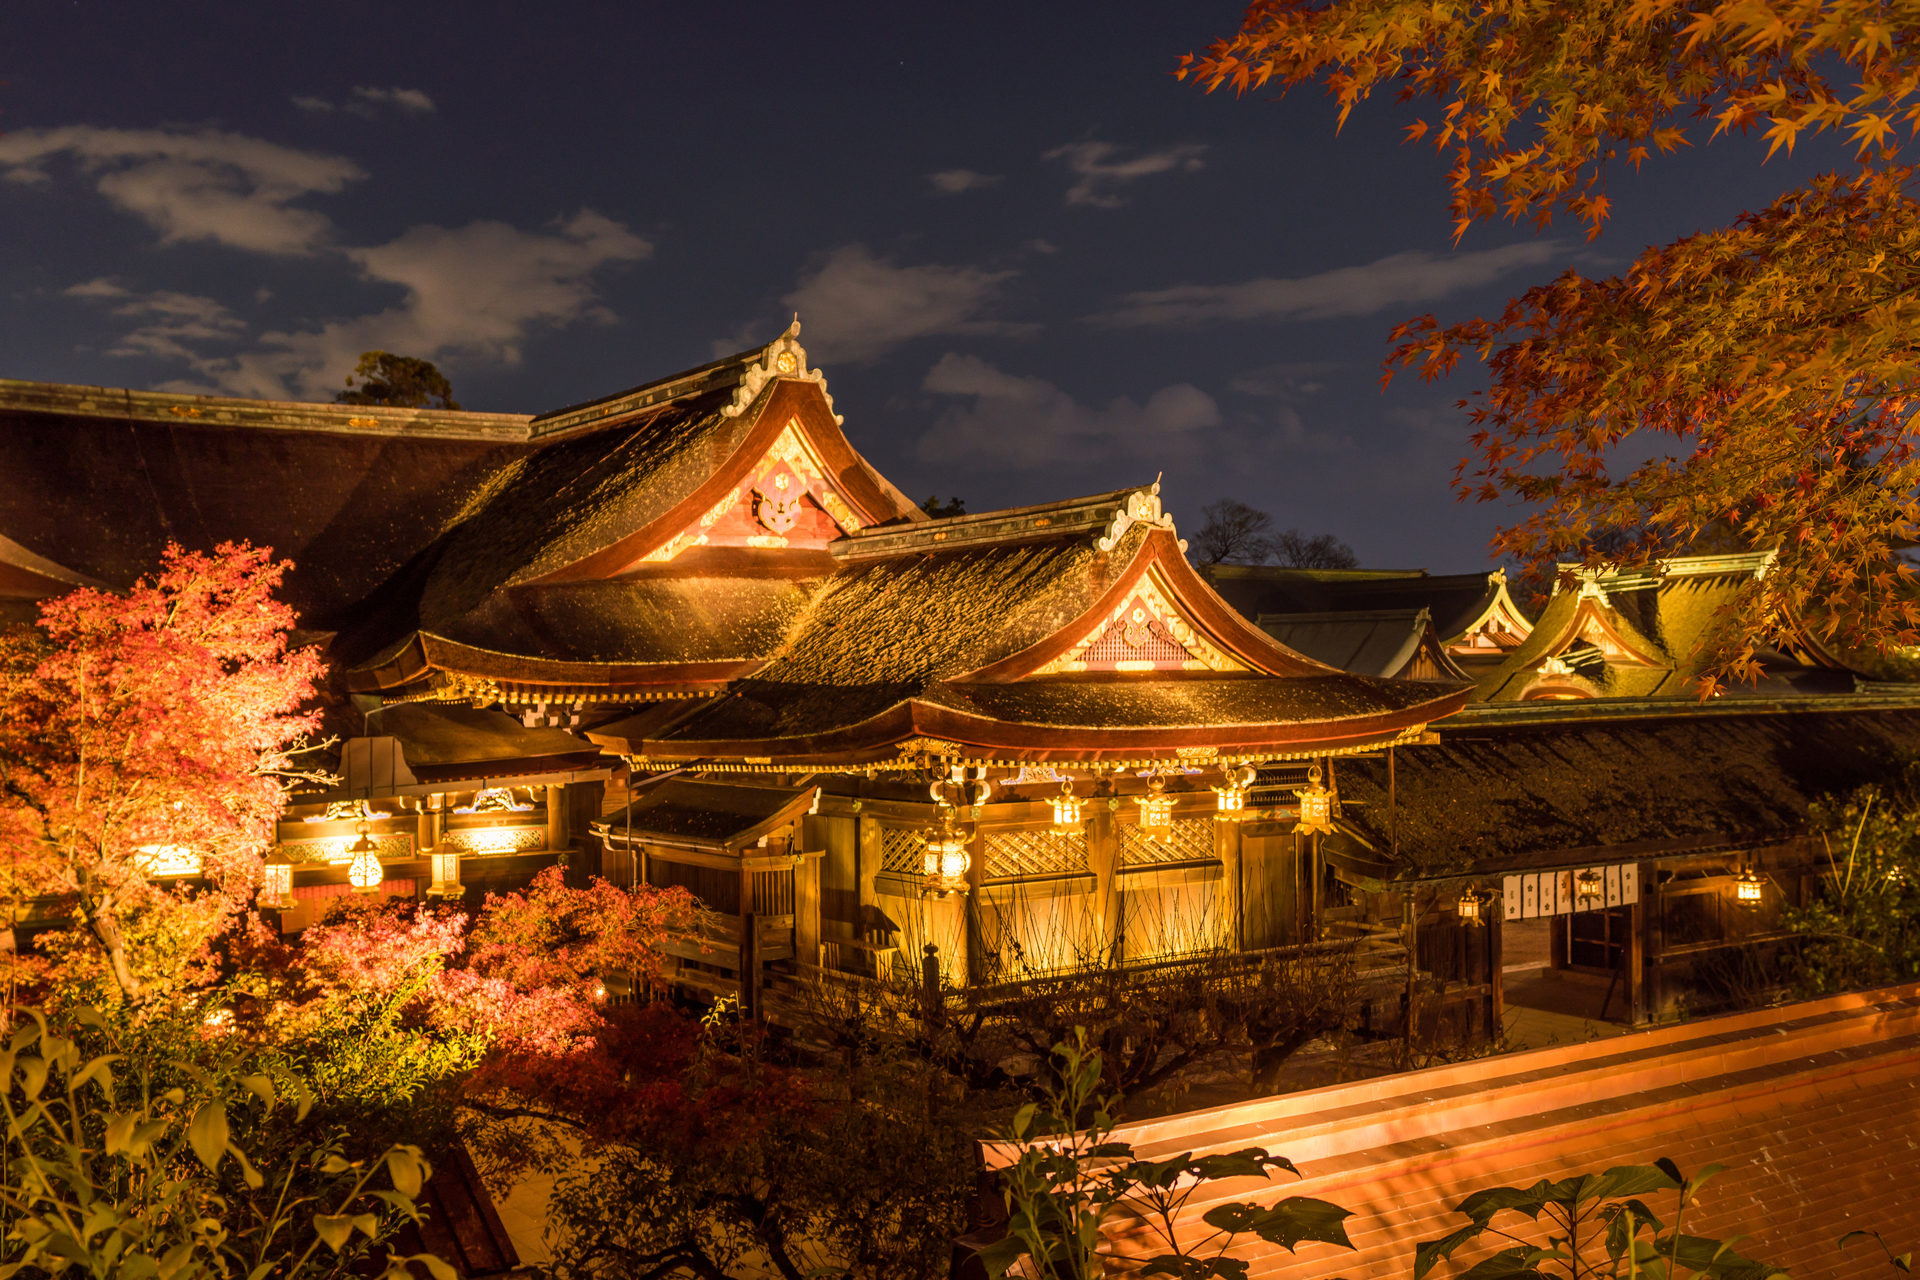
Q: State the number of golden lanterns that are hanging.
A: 11